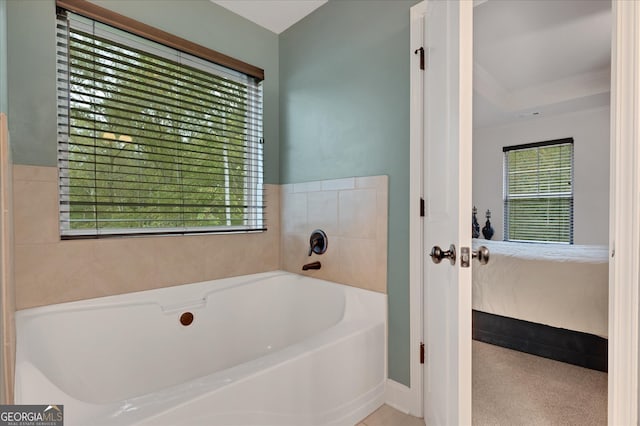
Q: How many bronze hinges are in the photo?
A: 3